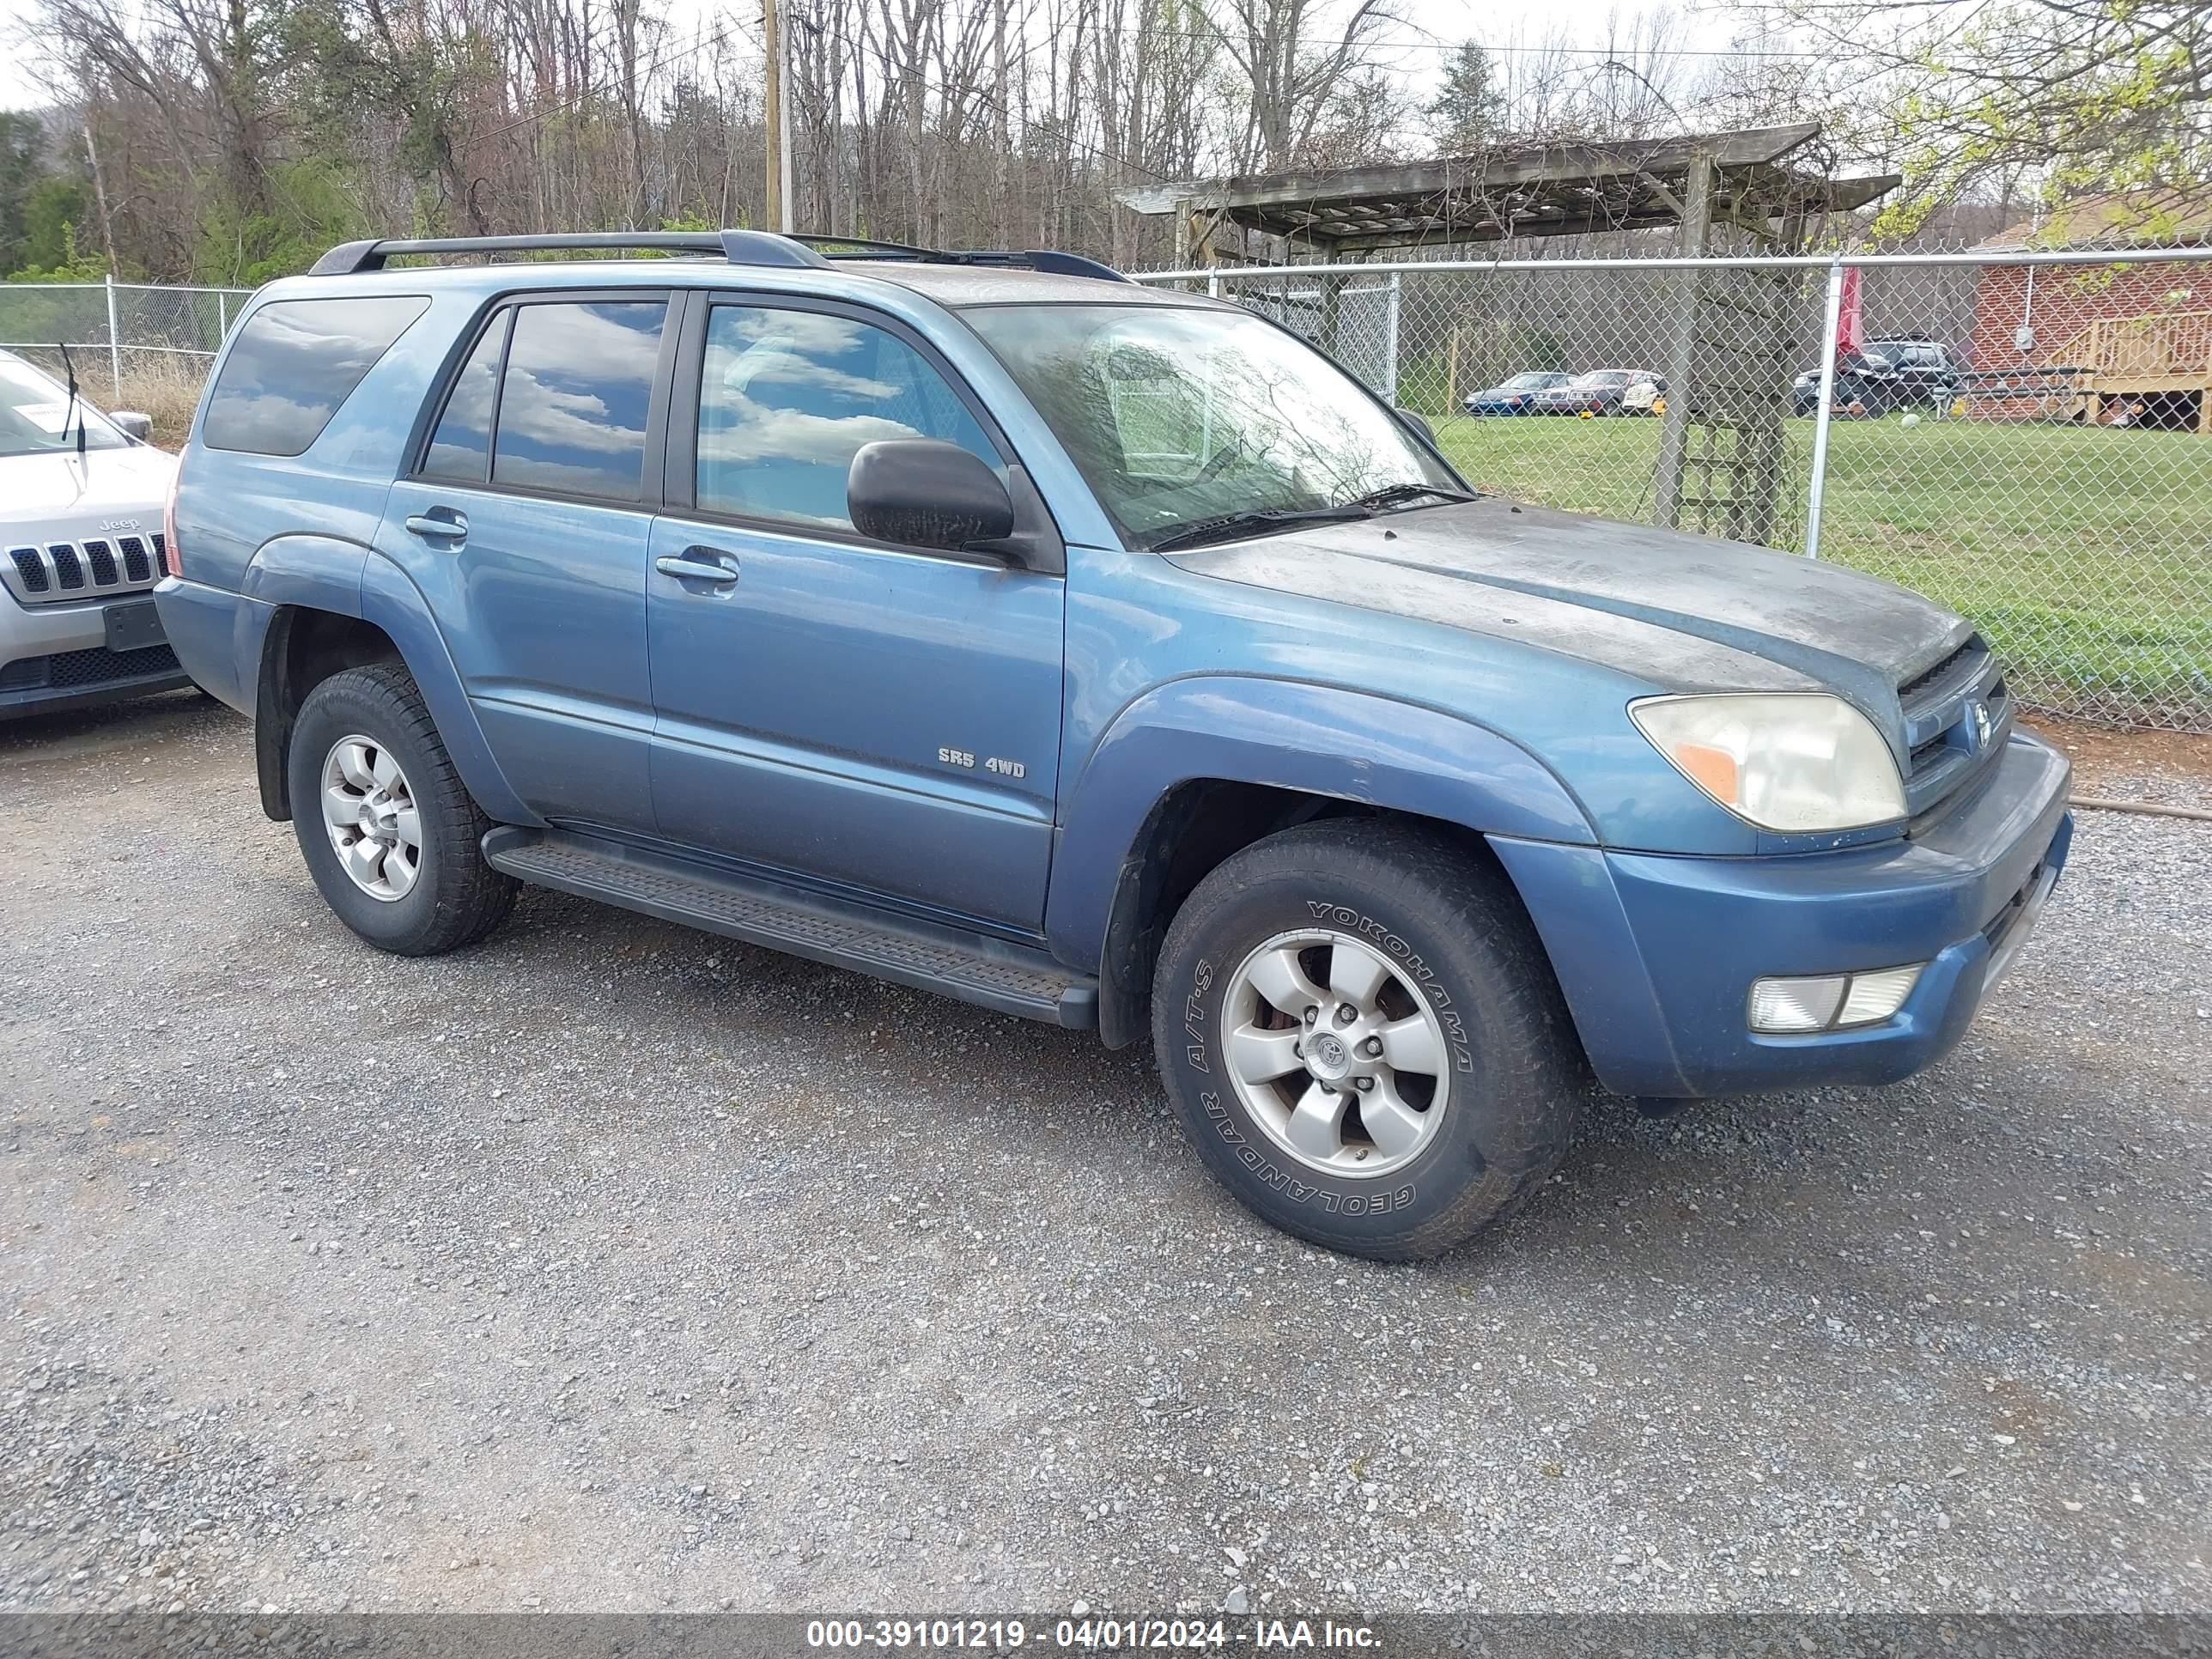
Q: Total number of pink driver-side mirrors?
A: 0